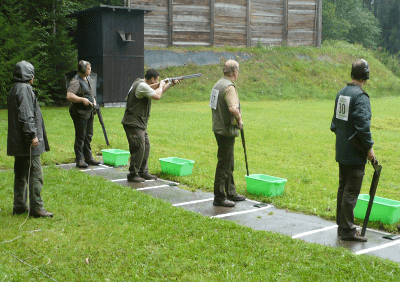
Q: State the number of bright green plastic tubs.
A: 4